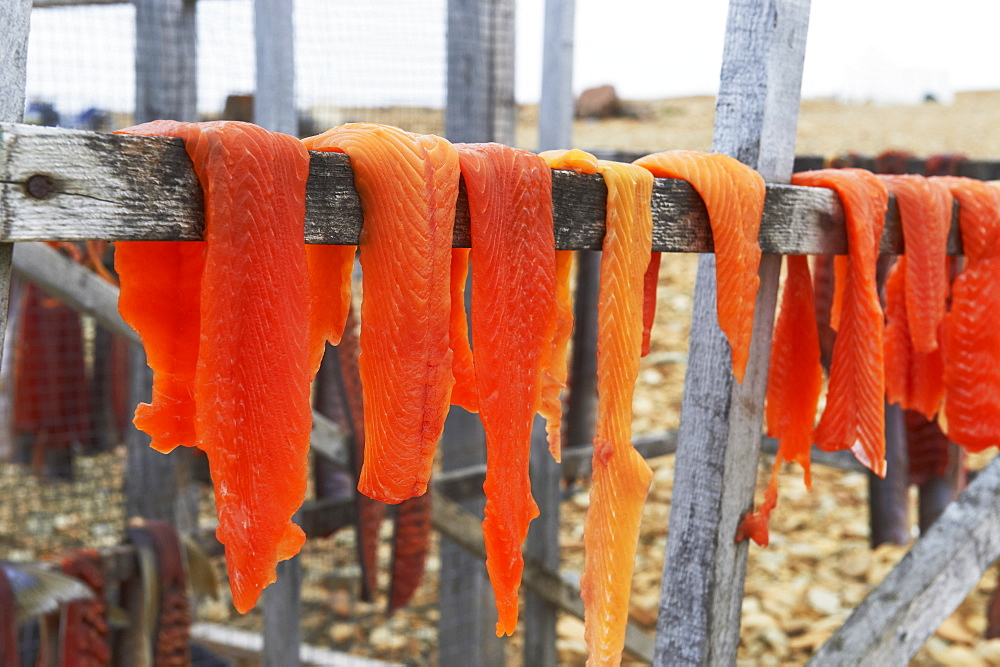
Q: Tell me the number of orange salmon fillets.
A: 8